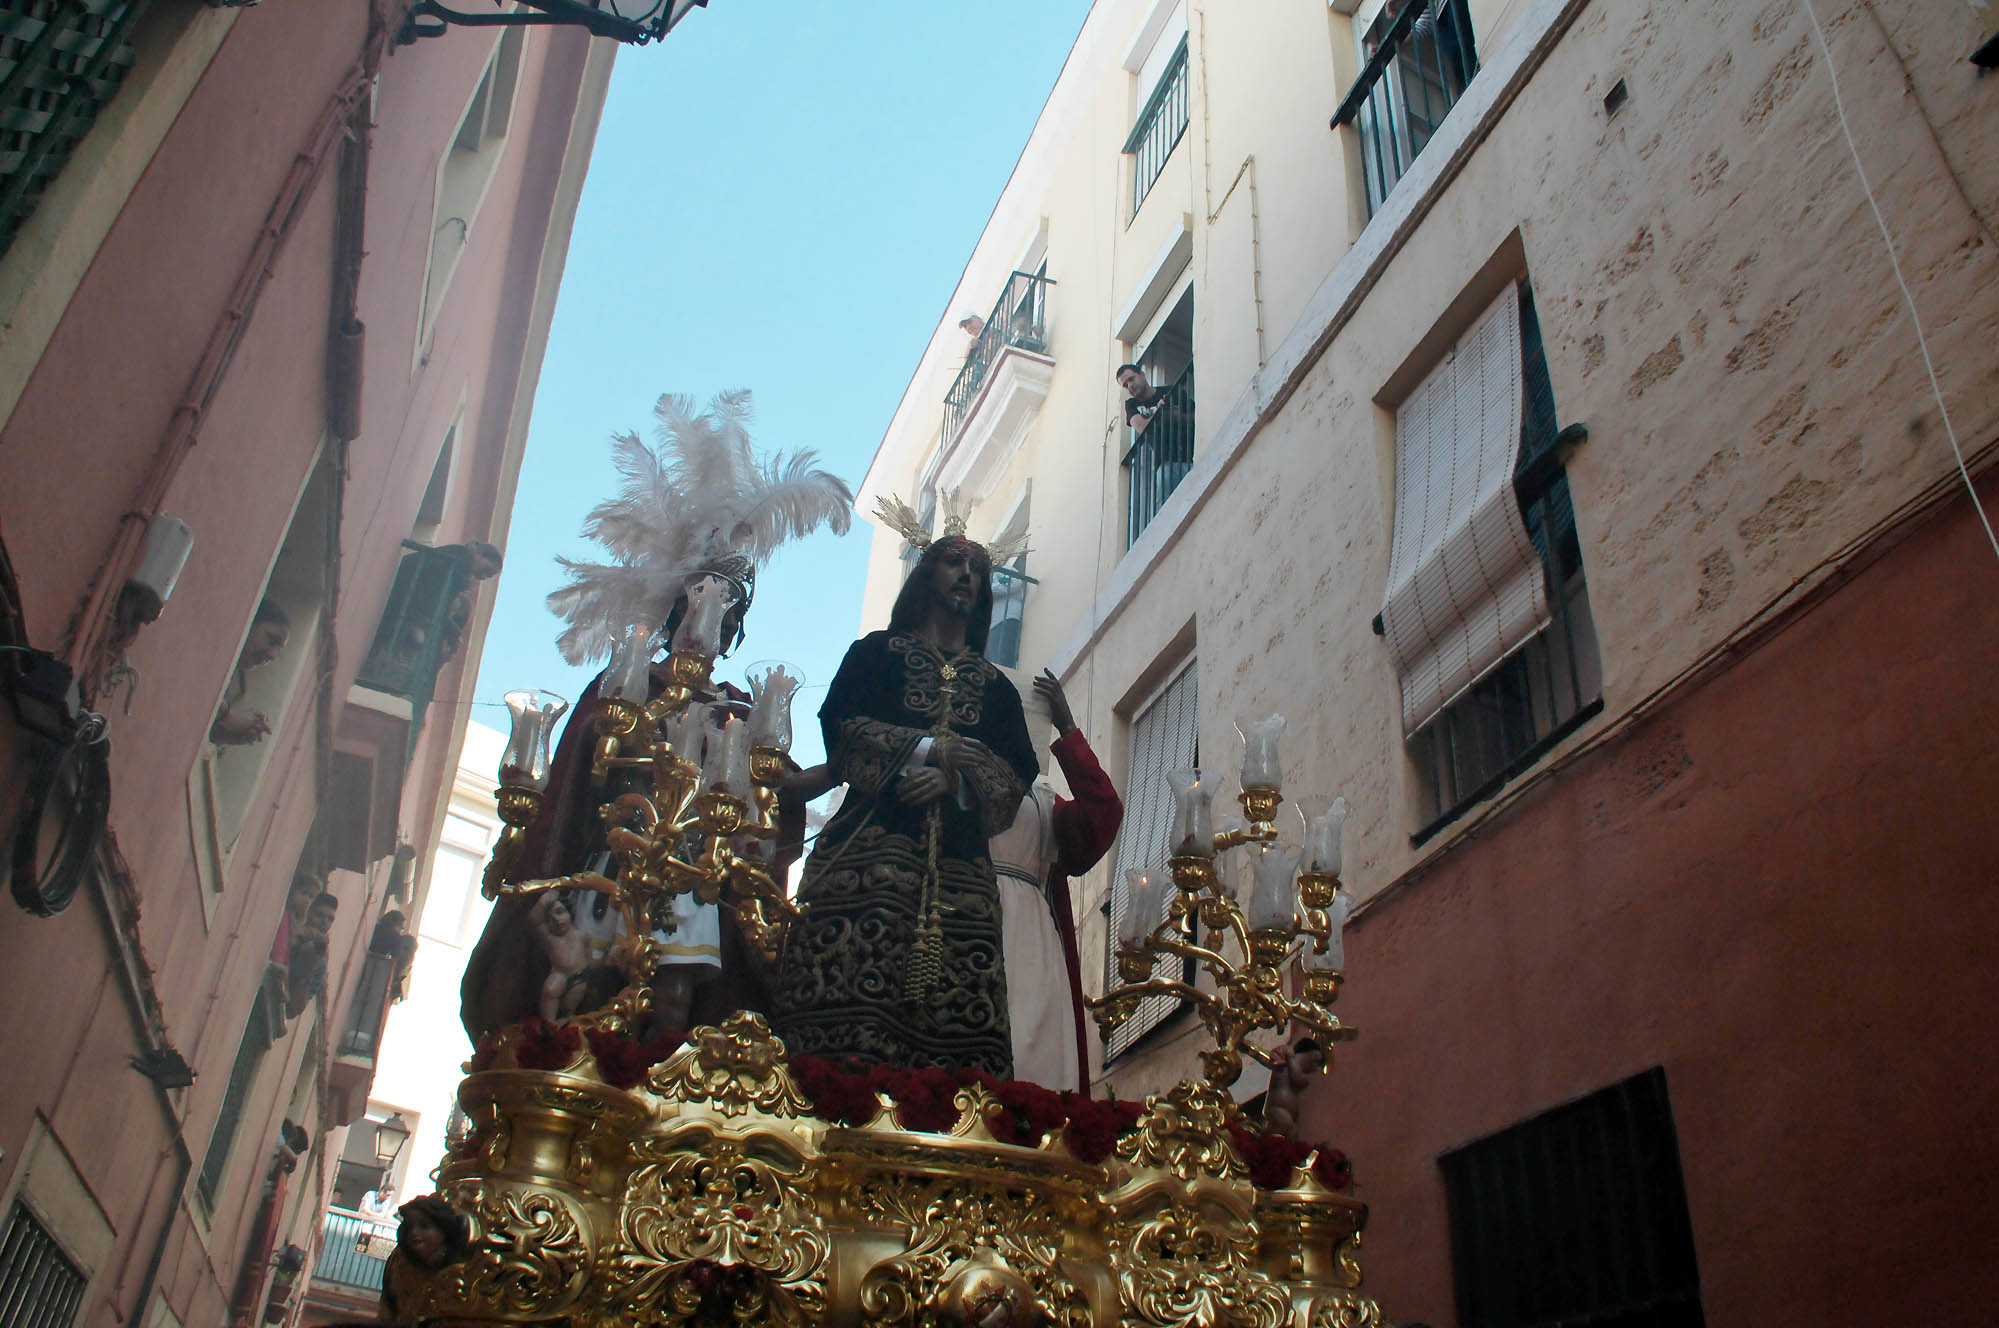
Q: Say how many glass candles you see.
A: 14